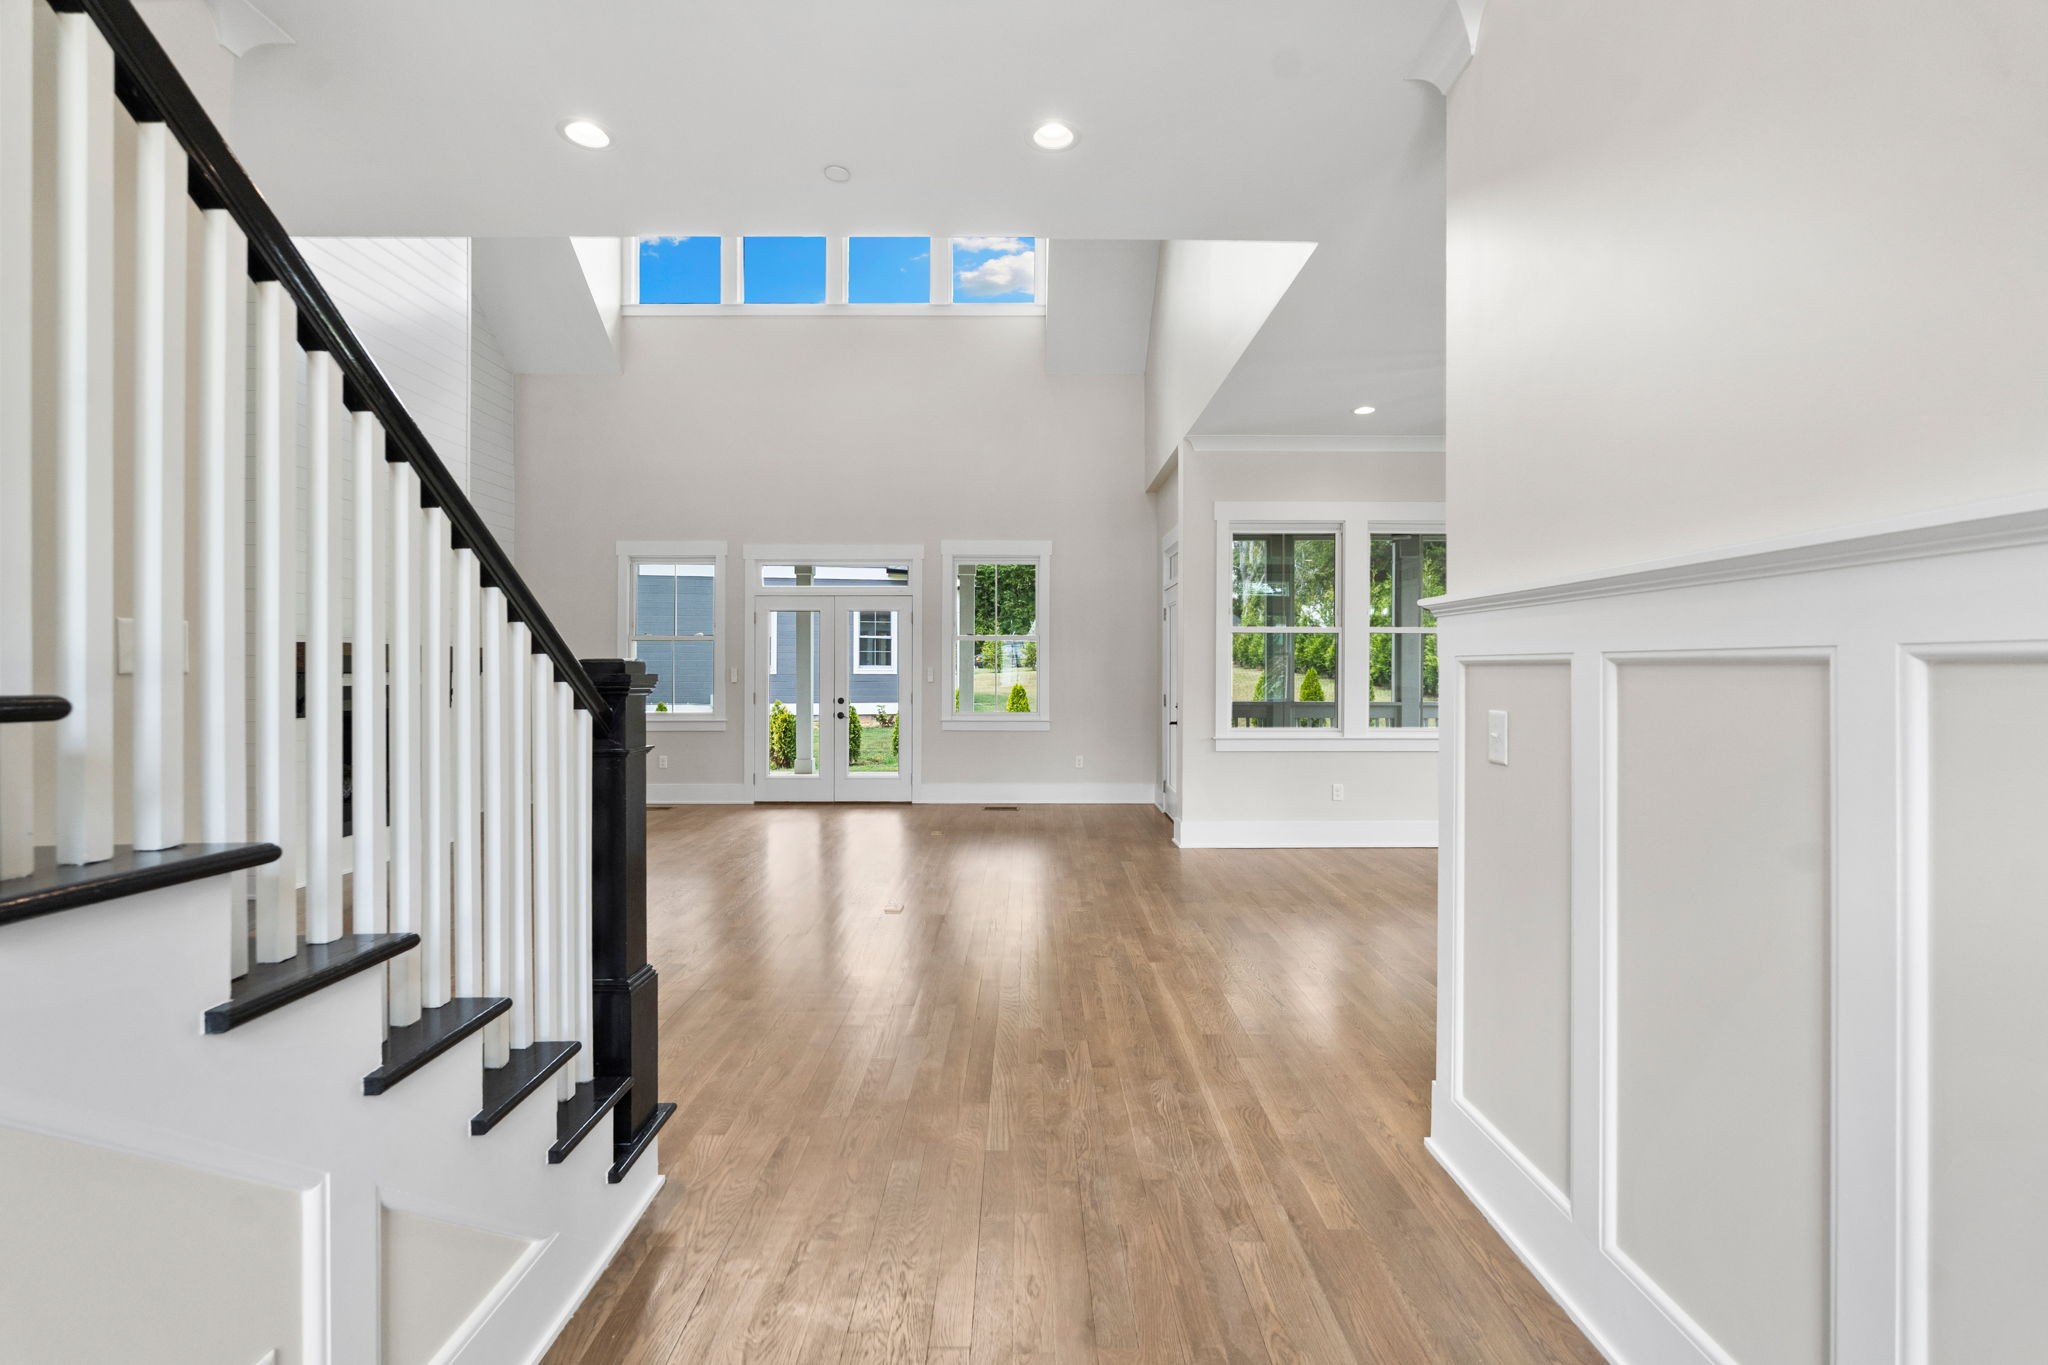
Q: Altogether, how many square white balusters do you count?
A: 15